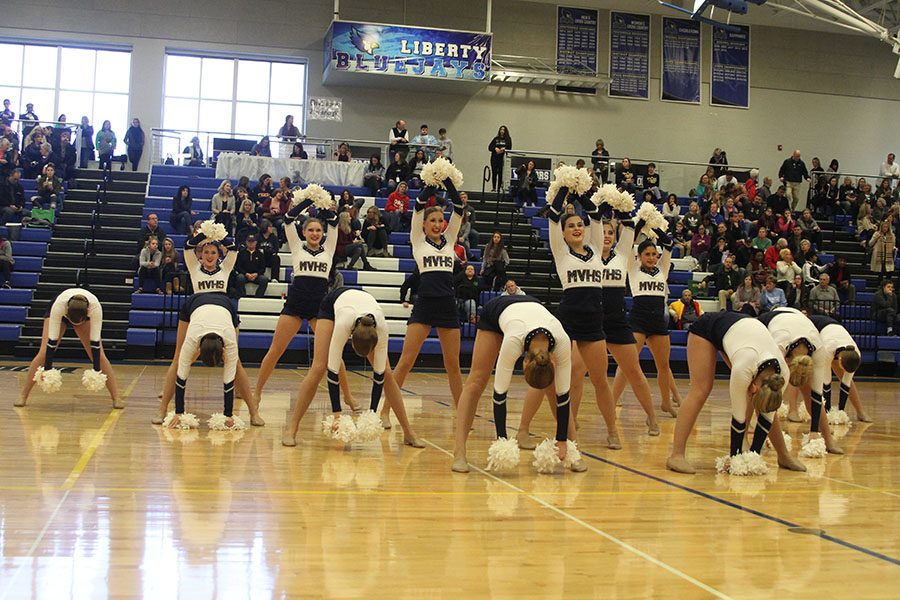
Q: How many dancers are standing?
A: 6